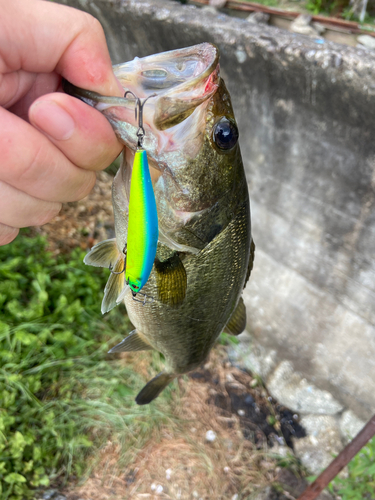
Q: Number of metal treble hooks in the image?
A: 2